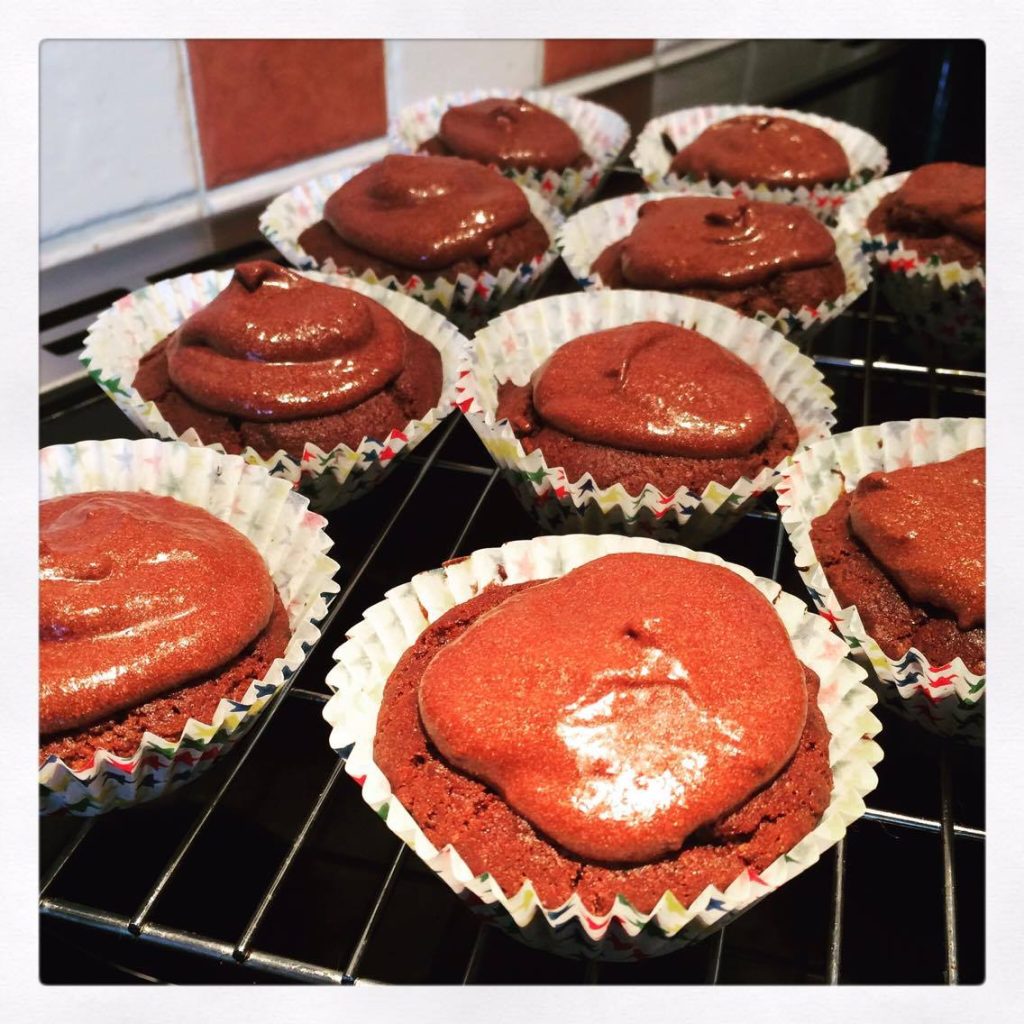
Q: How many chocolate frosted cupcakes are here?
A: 10